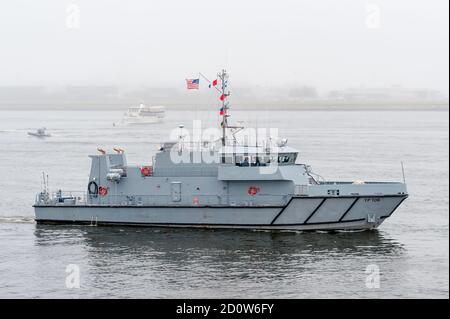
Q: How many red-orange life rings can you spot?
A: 3